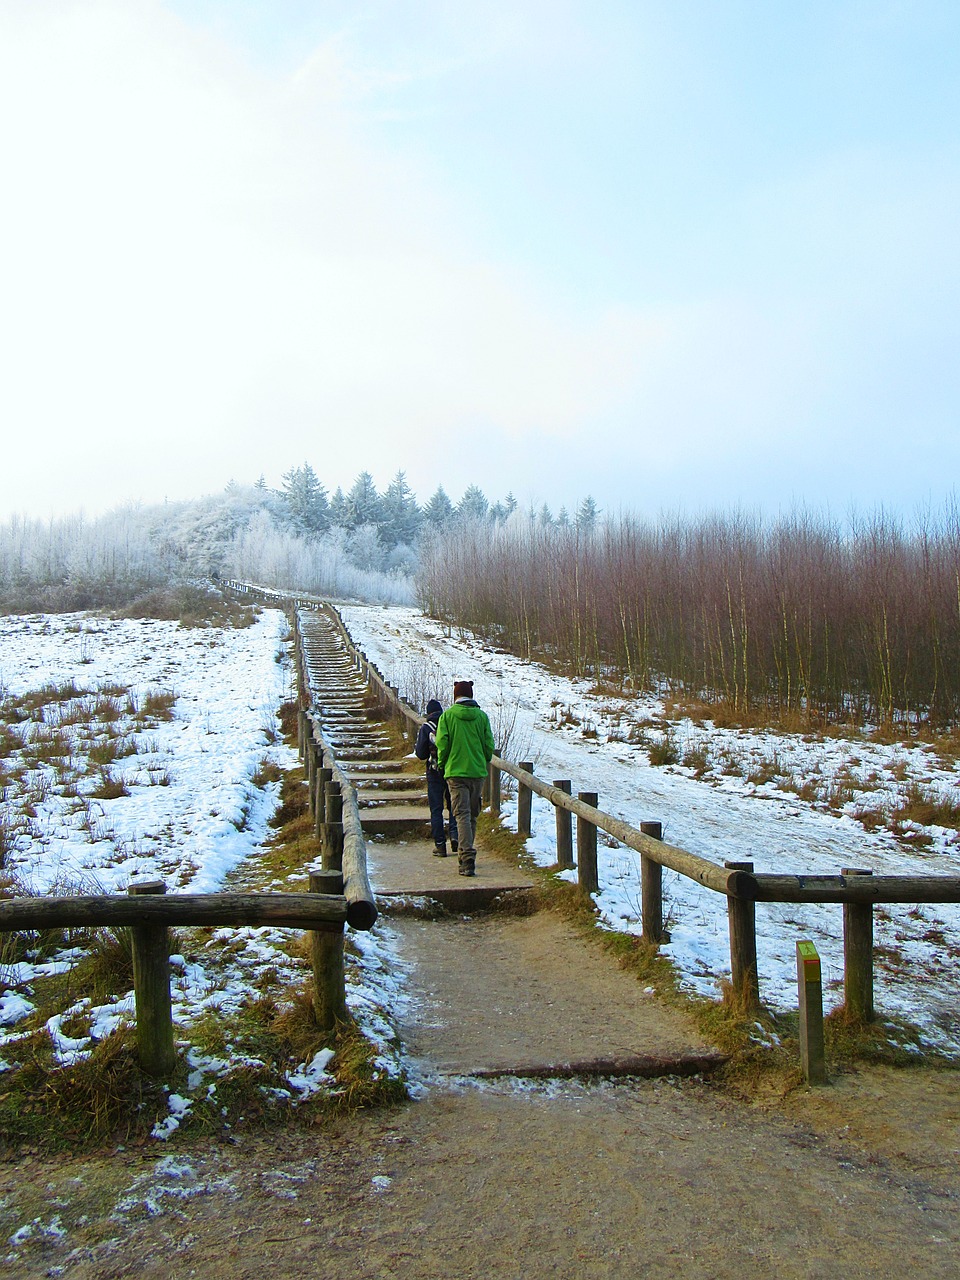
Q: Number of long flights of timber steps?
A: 1